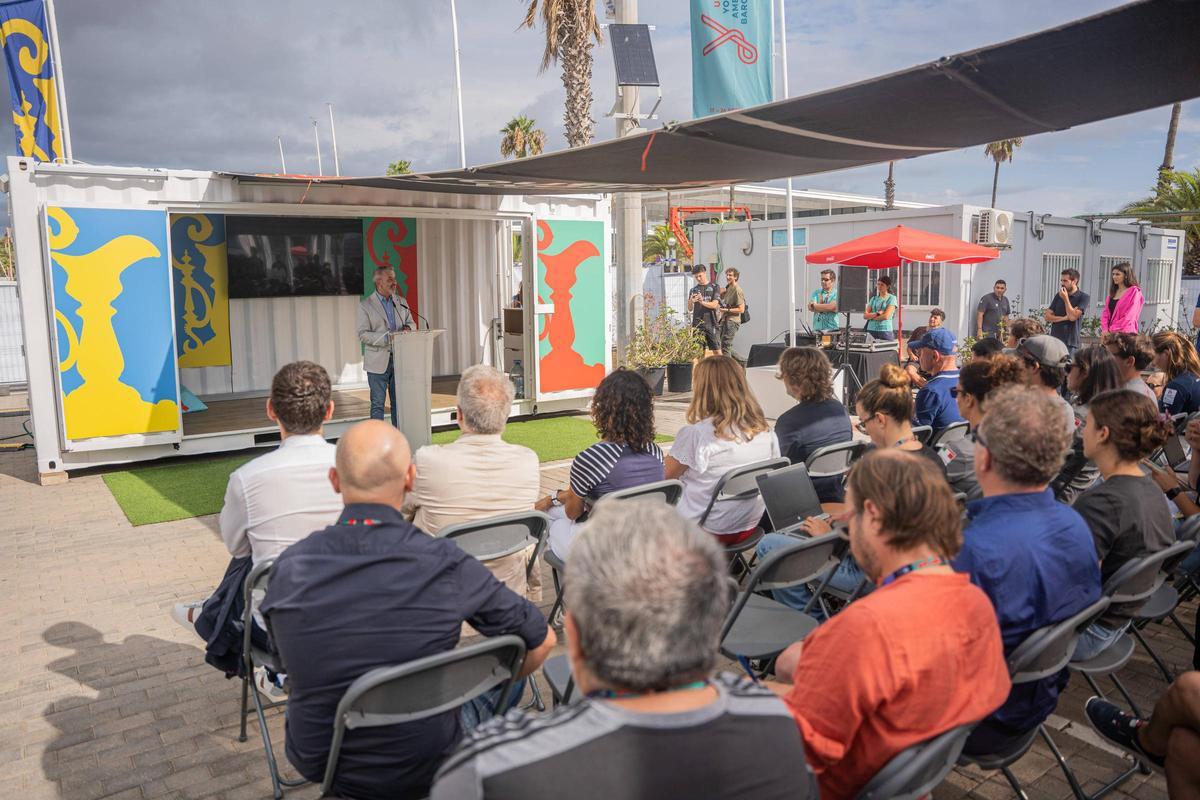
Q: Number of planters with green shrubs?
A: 2